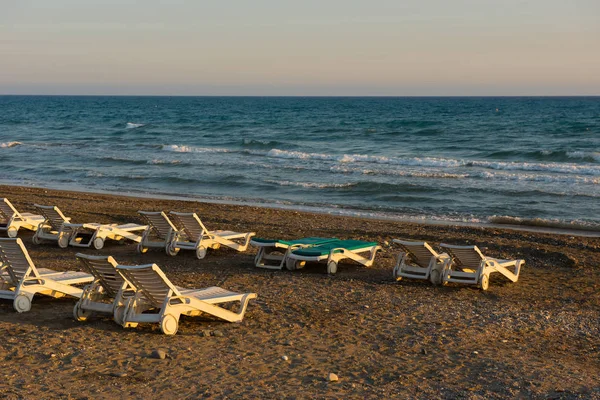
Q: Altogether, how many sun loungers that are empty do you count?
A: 12